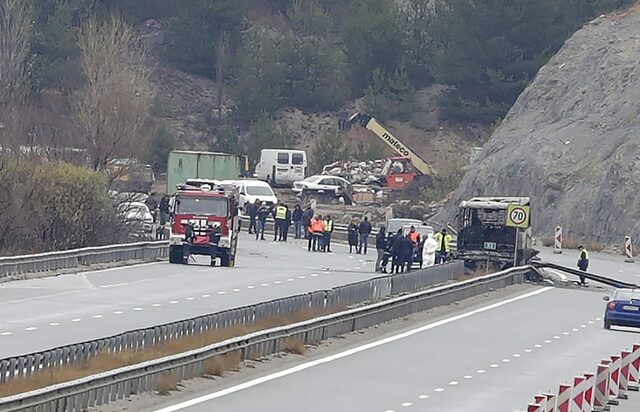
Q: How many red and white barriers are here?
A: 13